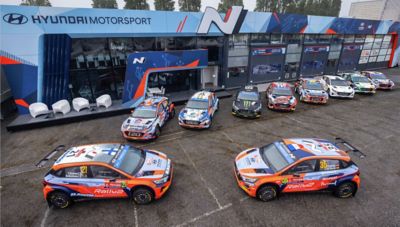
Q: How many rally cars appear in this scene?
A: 10